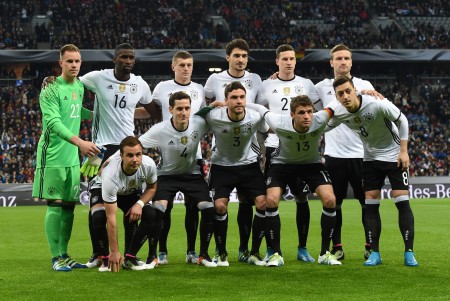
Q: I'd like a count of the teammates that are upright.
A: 6